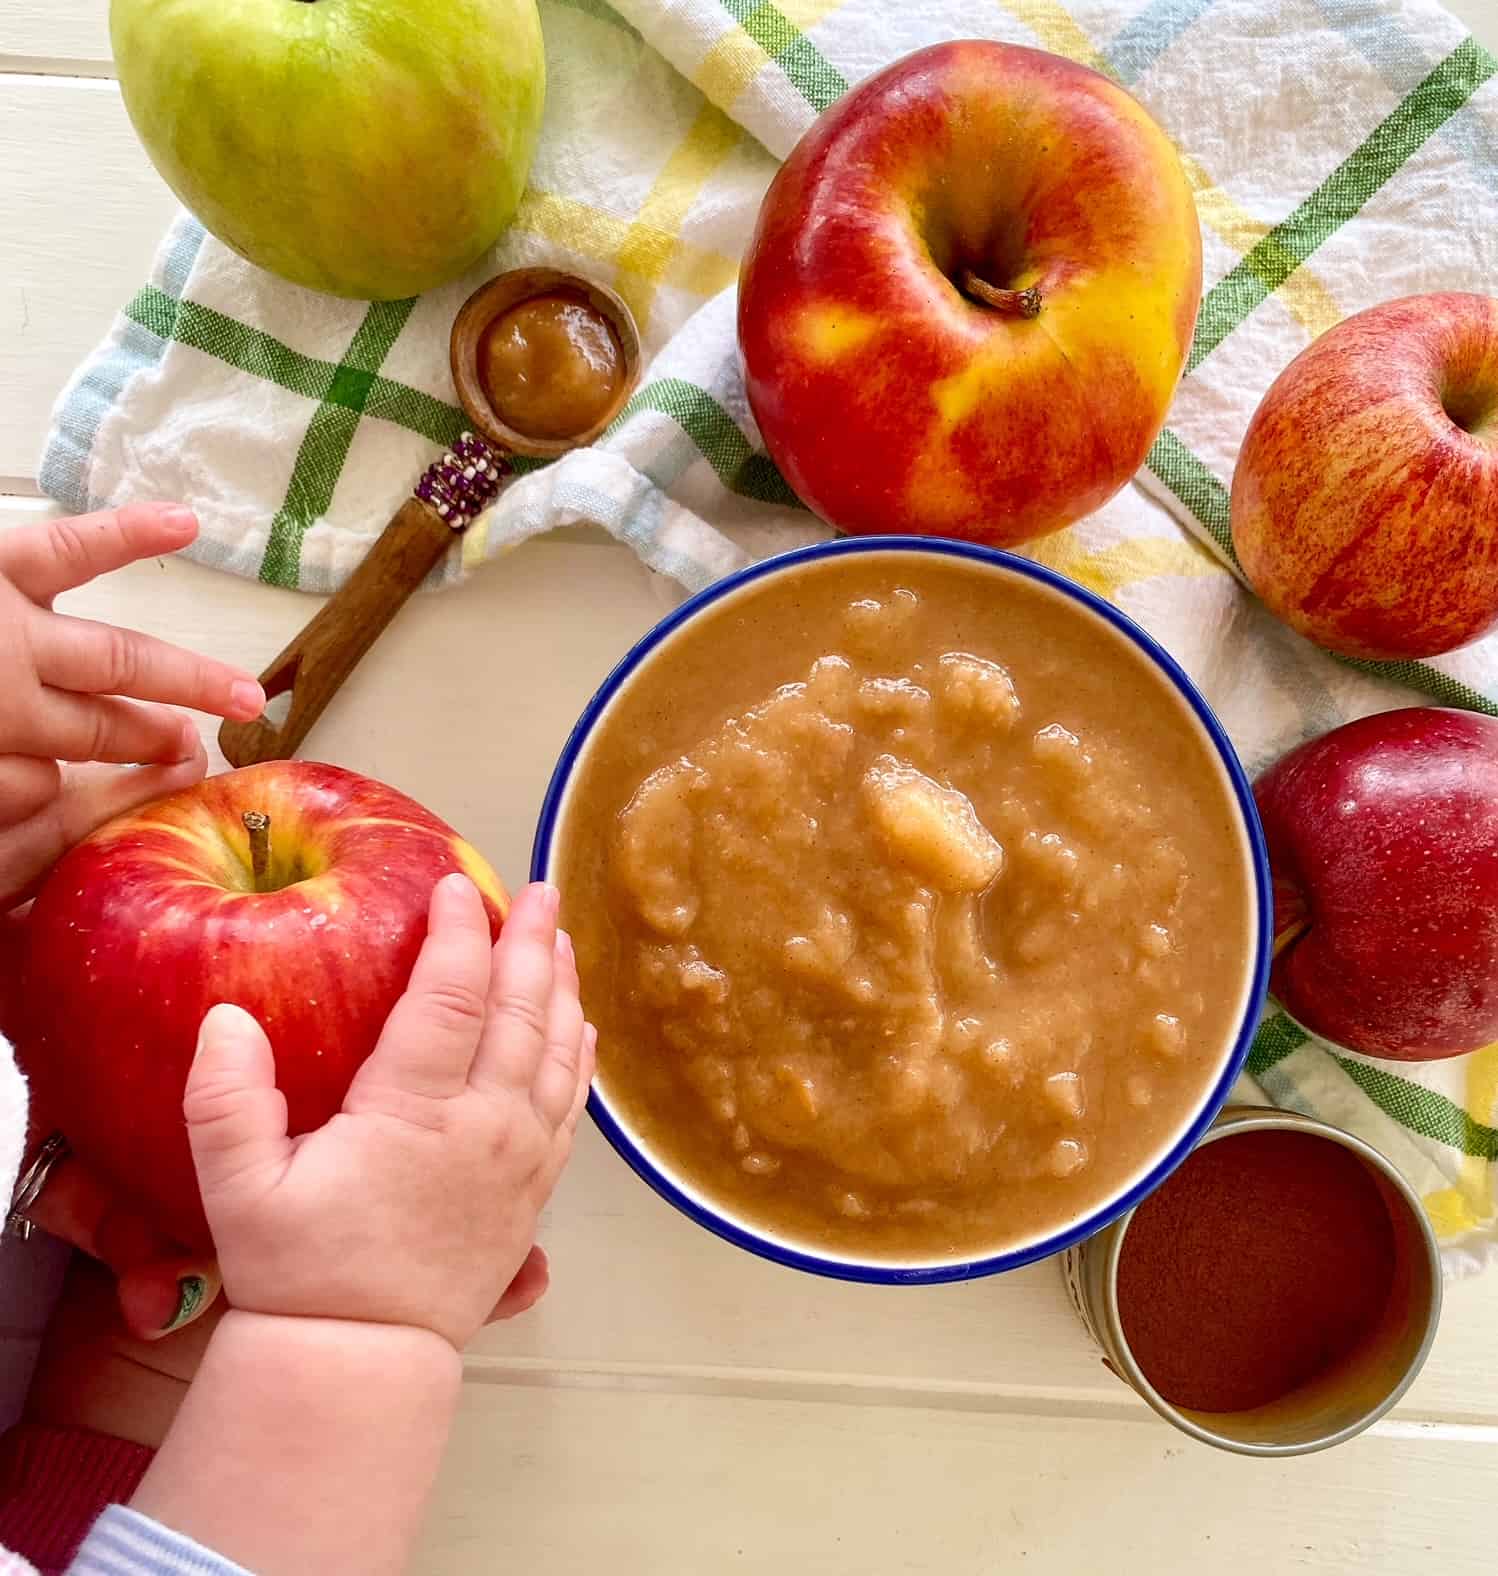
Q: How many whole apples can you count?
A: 5